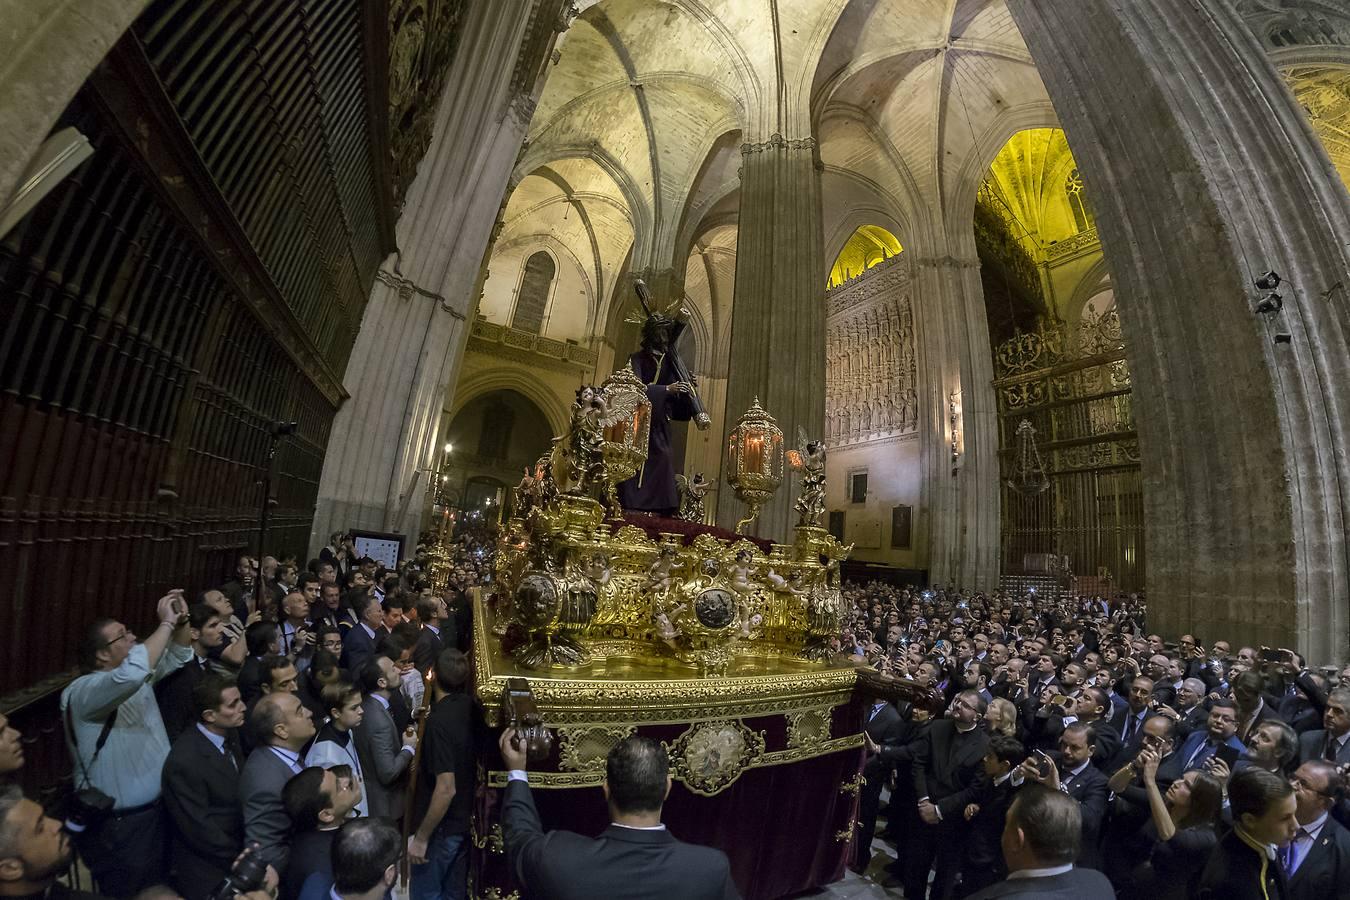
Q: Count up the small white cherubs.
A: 6